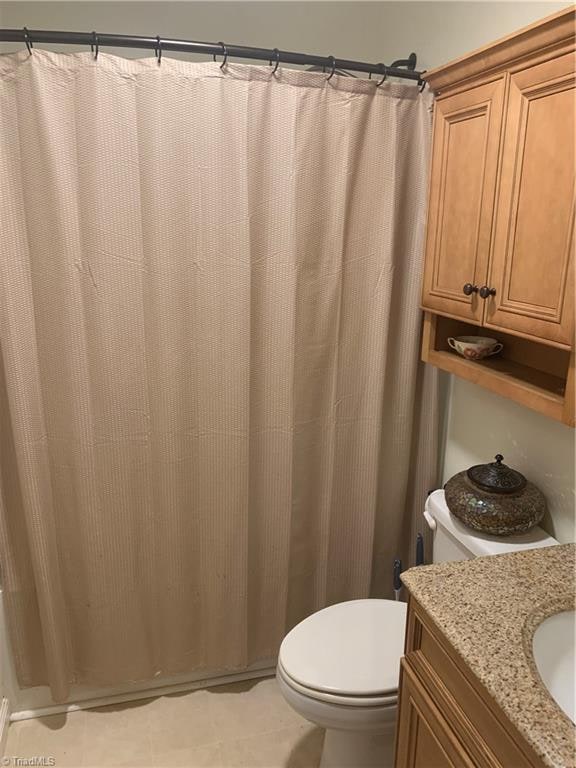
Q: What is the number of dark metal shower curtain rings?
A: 8